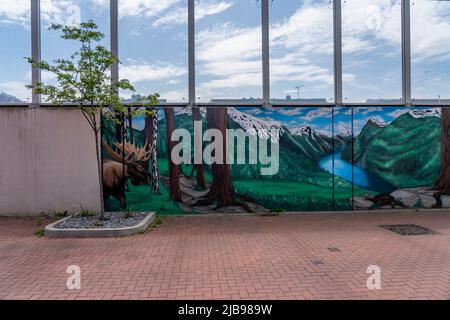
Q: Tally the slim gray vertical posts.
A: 6